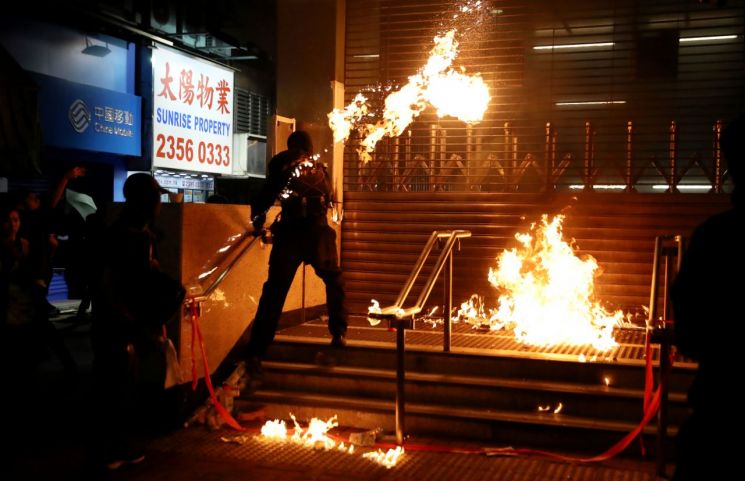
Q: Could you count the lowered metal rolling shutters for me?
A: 1